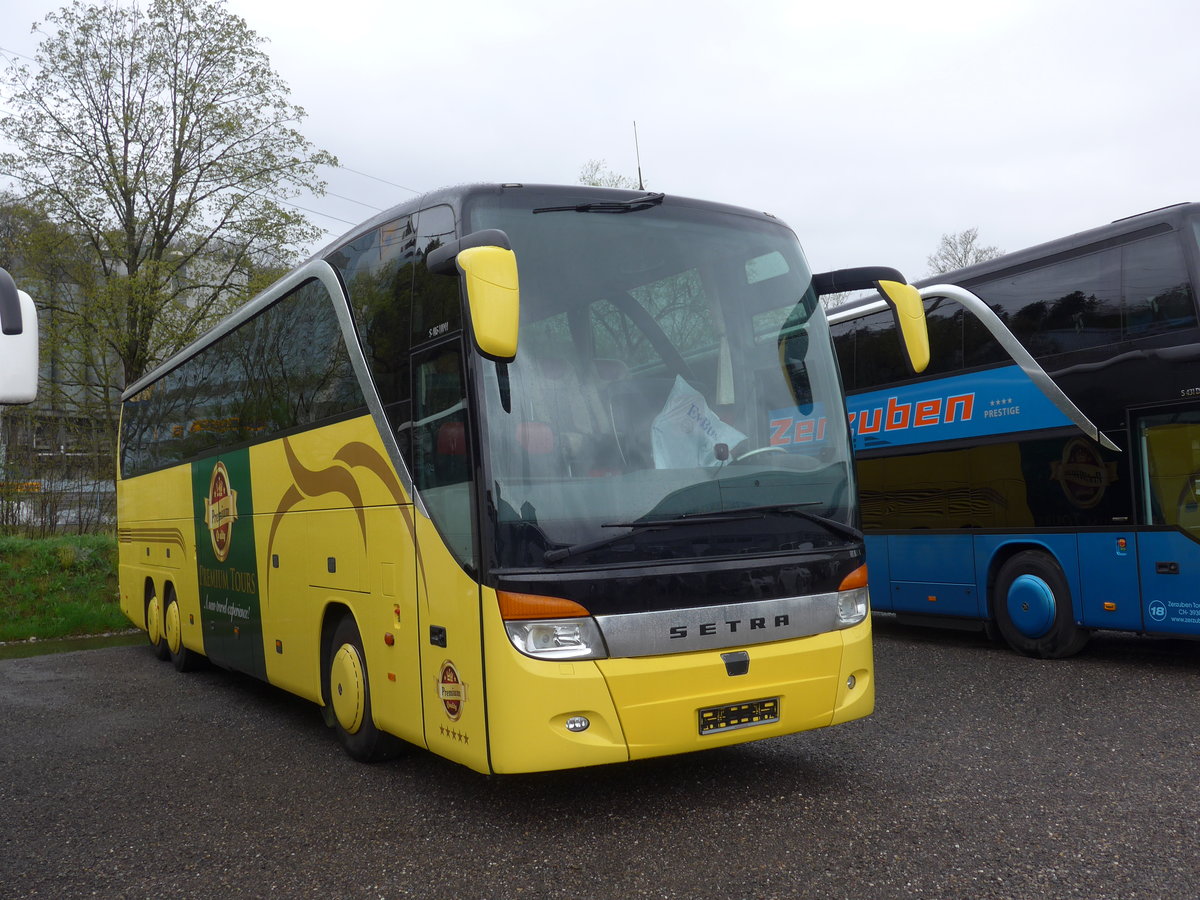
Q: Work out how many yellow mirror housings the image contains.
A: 2